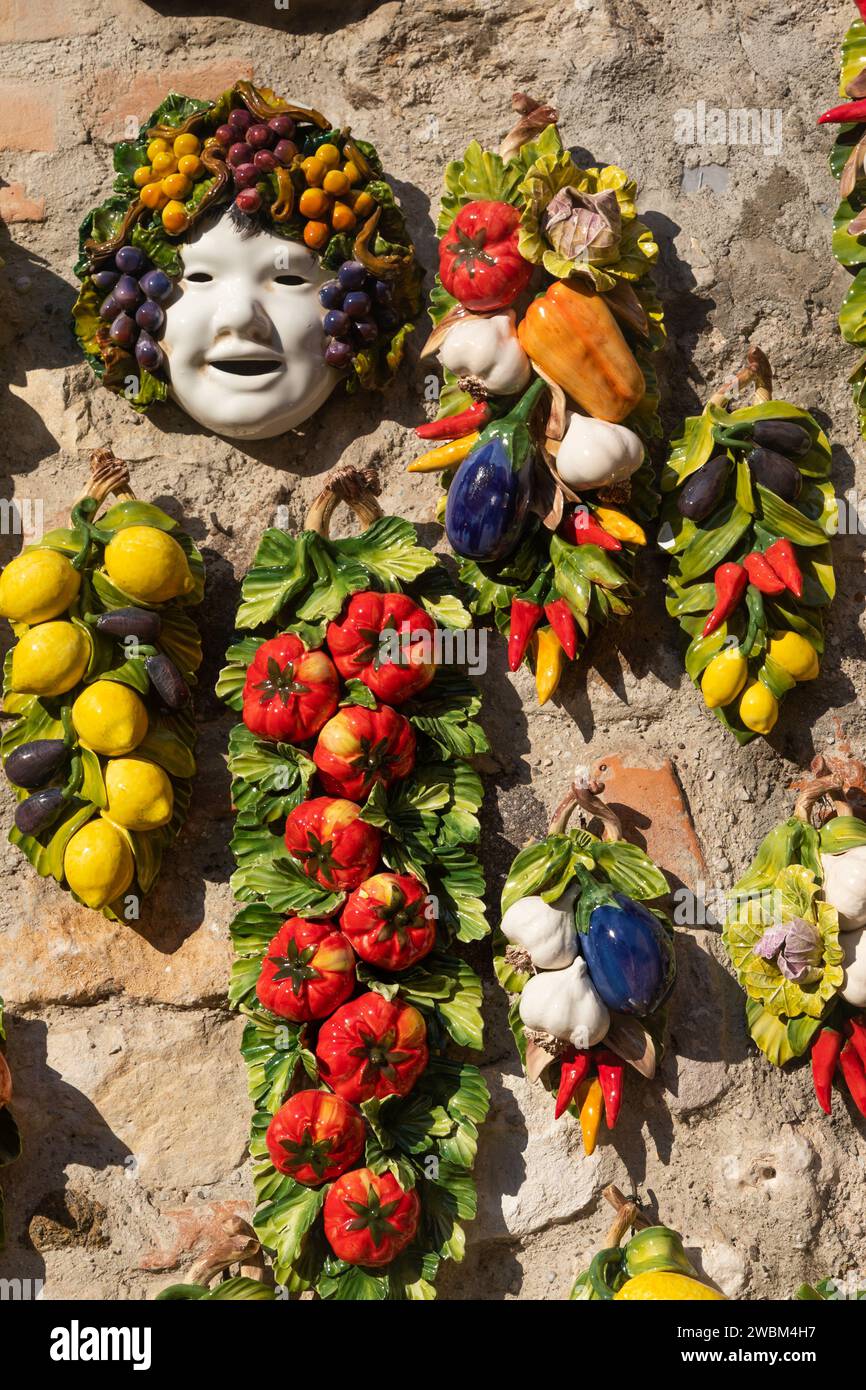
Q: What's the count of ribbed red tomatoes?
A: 10